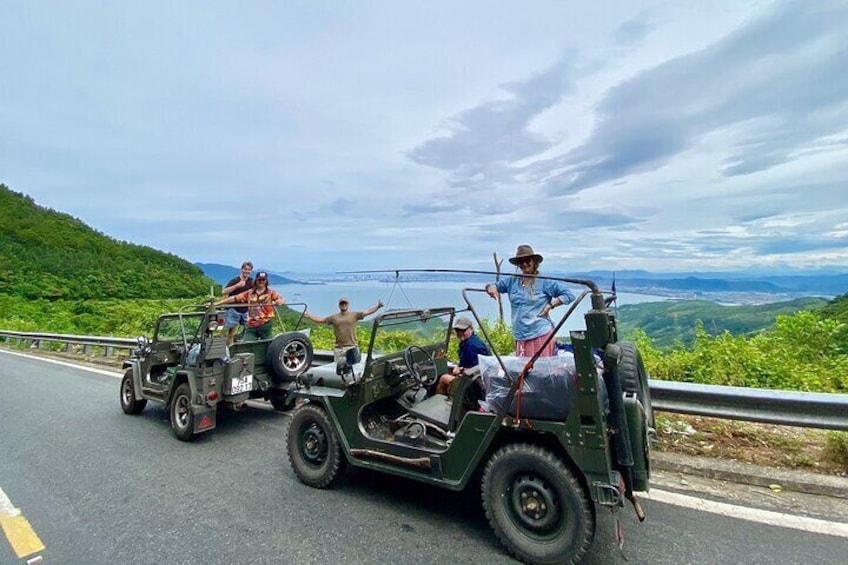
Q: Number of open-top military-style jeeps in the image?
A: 2